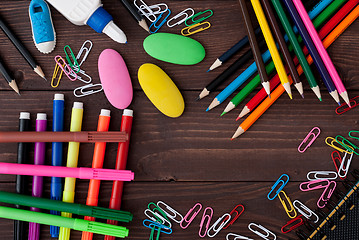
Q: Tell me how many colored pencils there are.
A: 12